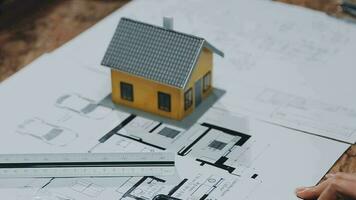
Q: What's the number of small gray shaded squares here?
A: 2